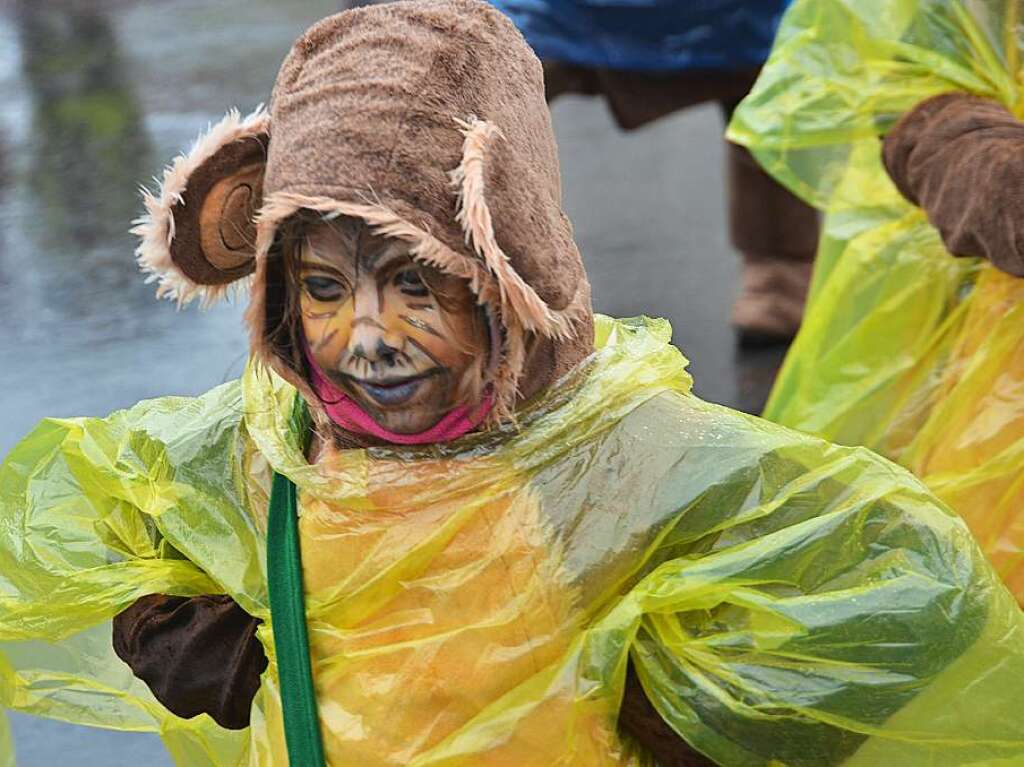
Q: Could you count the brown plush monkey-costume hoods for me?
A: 1